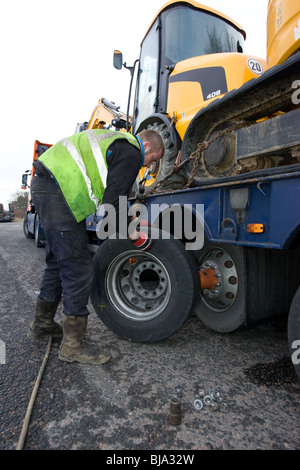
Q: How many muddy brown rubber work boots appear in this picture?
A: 2